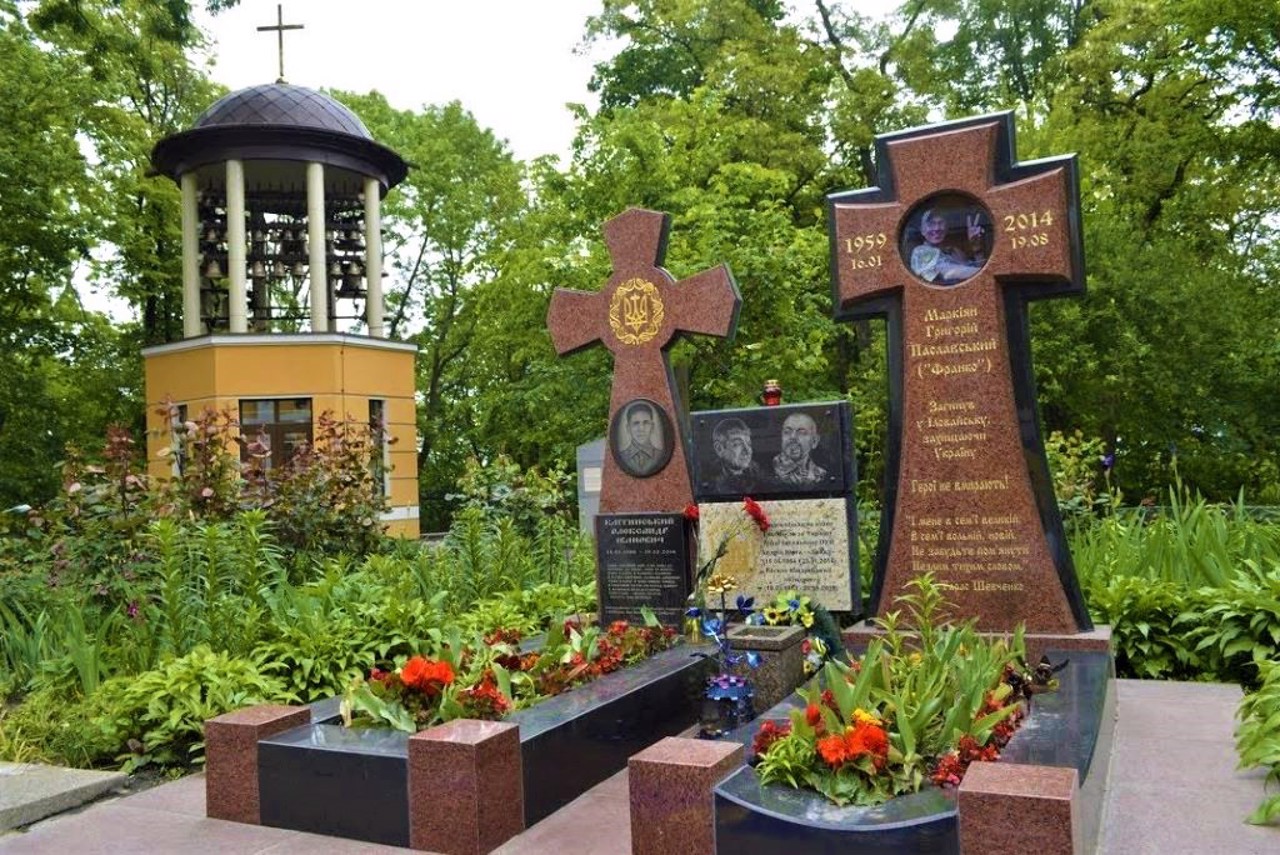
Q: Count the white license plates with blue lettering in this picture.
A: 0